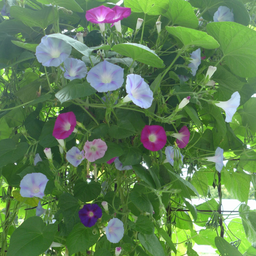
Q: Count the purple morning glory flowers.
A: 1